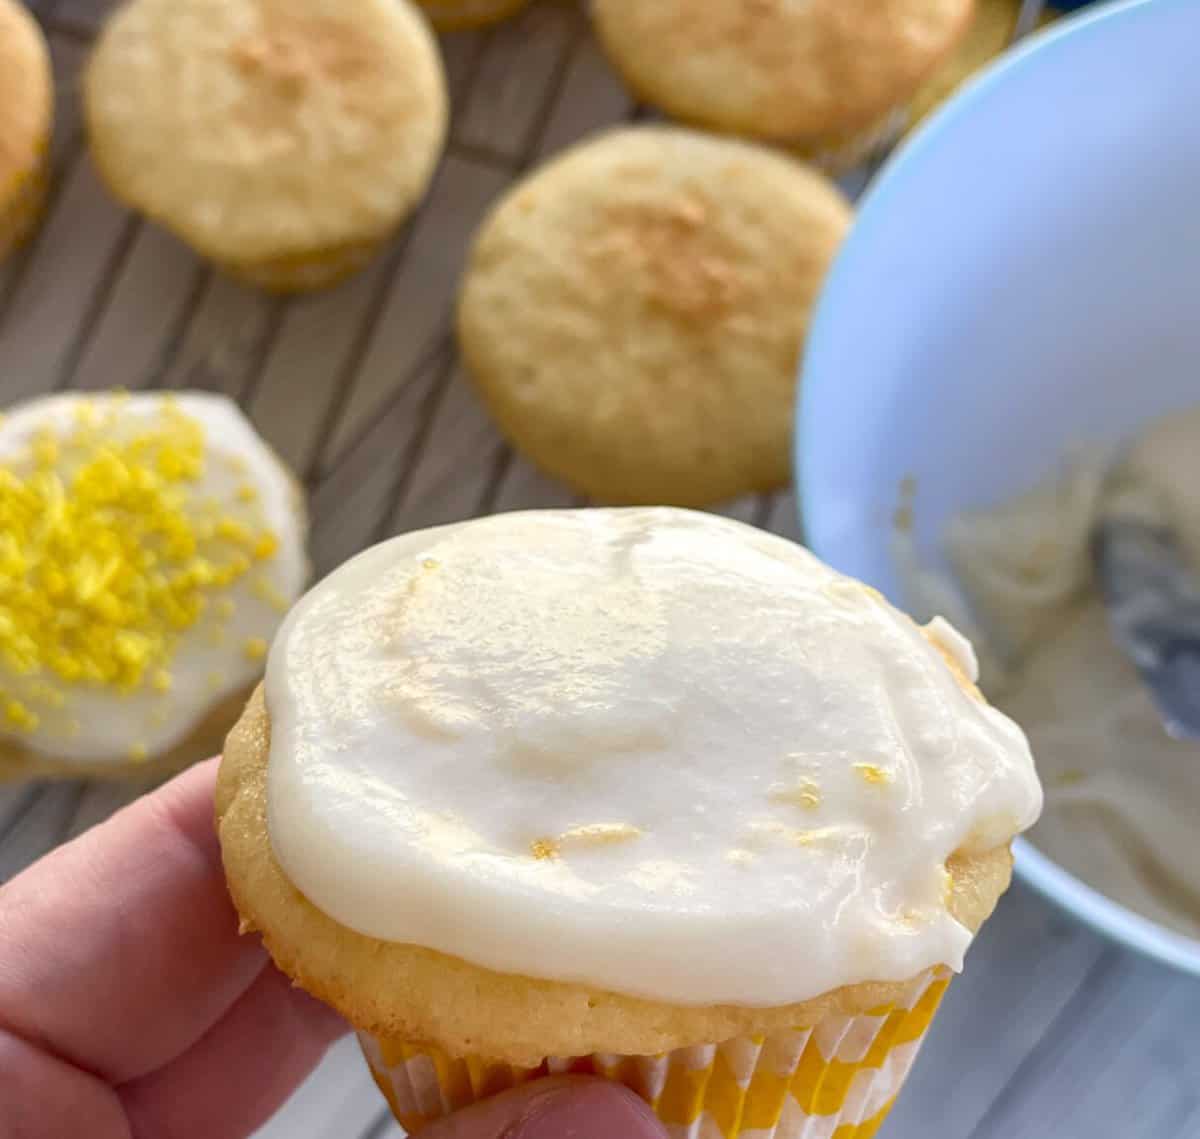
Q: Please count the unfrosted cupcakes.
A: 5